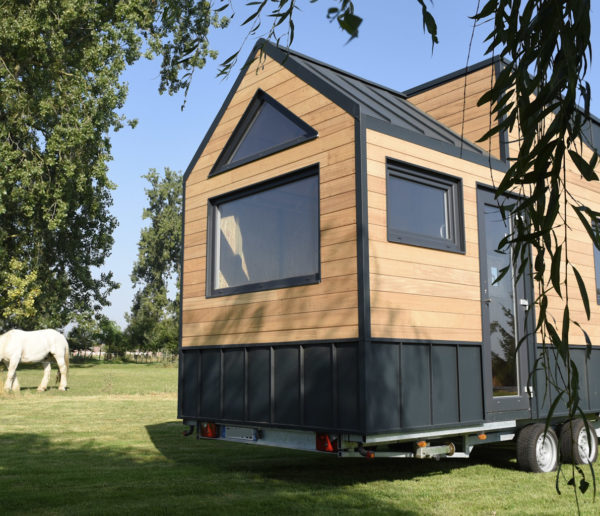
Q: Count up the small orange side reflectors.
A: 2